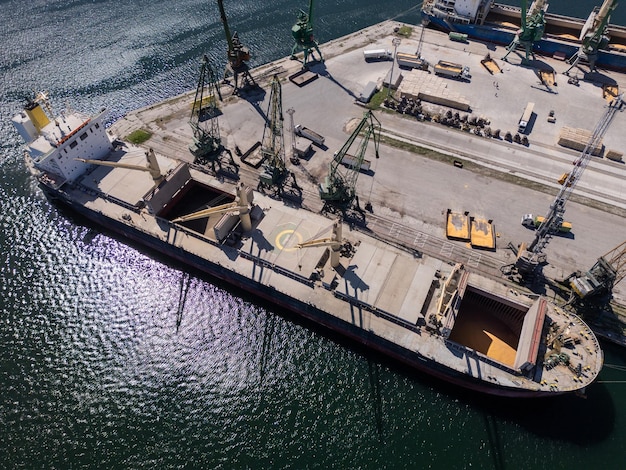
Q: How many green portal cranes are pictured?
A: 7